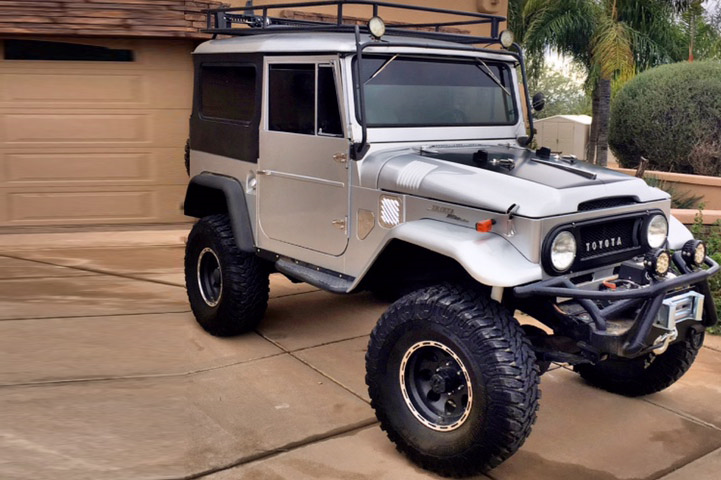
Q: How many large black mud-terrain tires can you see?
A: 3